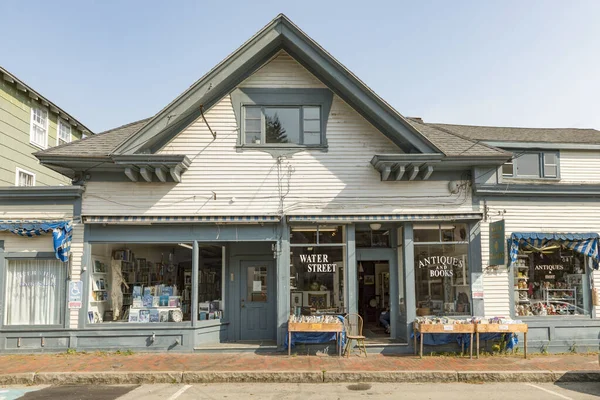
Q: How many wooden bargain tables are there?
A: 3